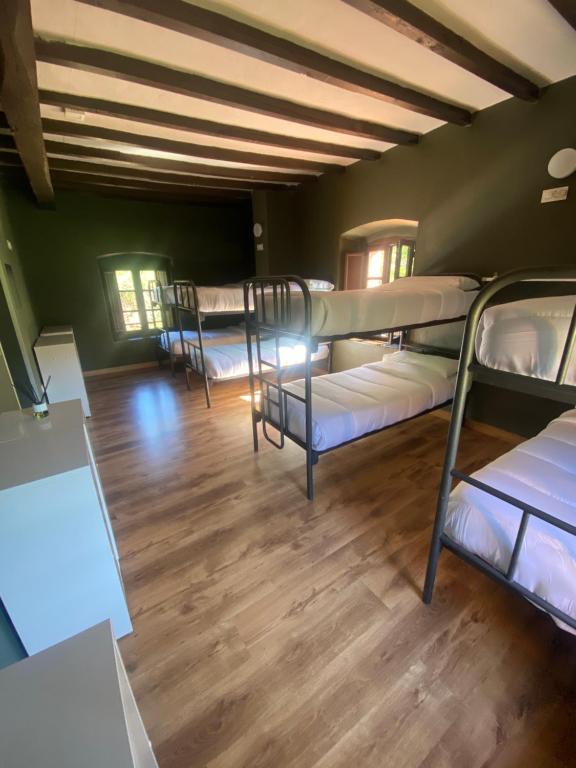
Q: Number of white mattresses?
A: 8